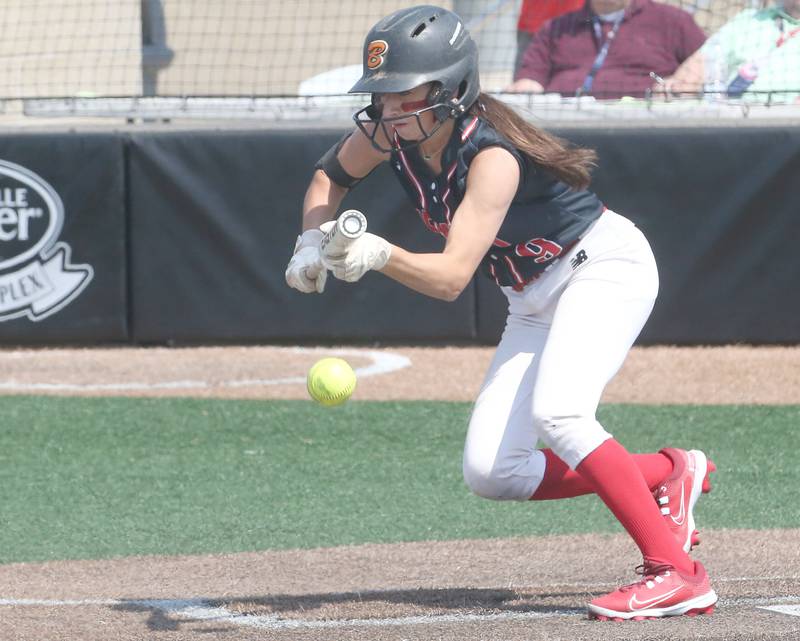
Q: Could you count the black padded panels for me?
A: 3